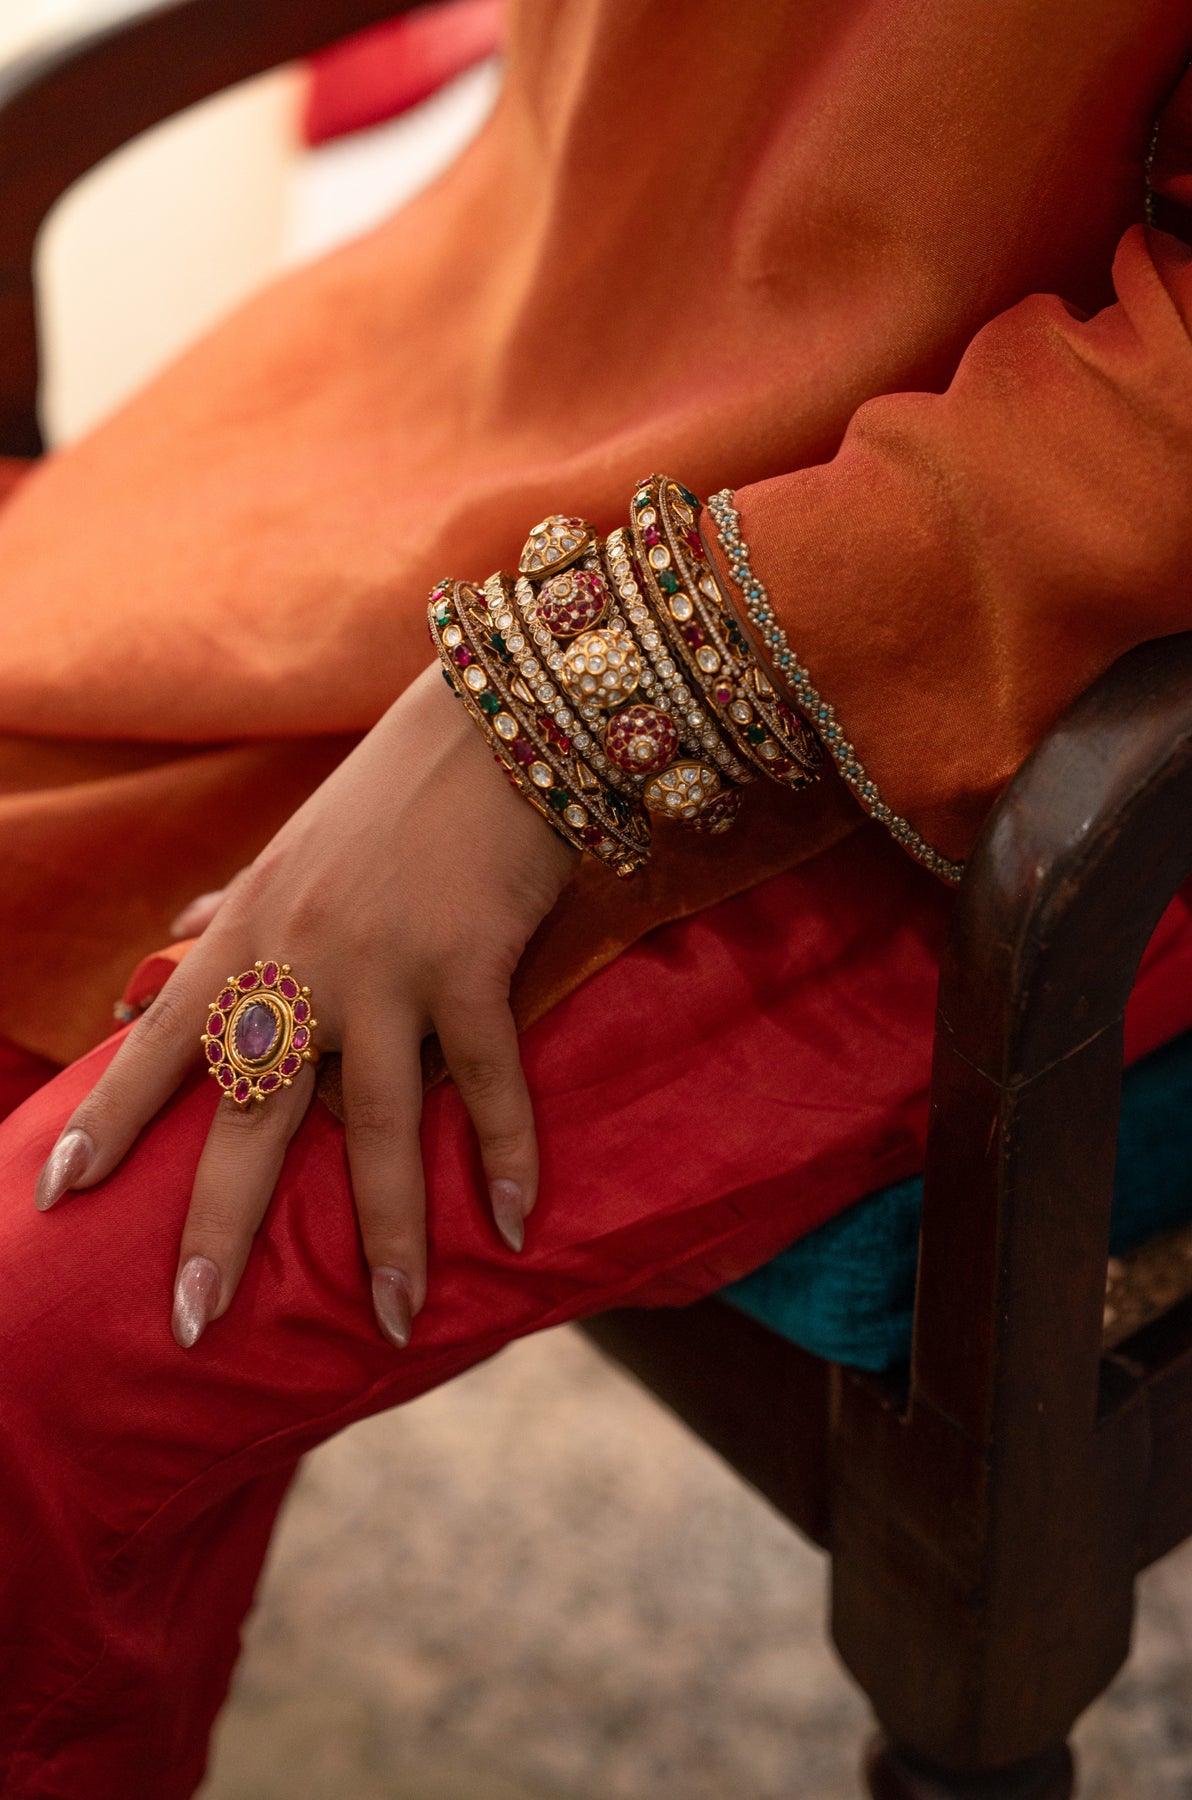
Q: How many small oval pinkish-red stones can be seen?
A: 12